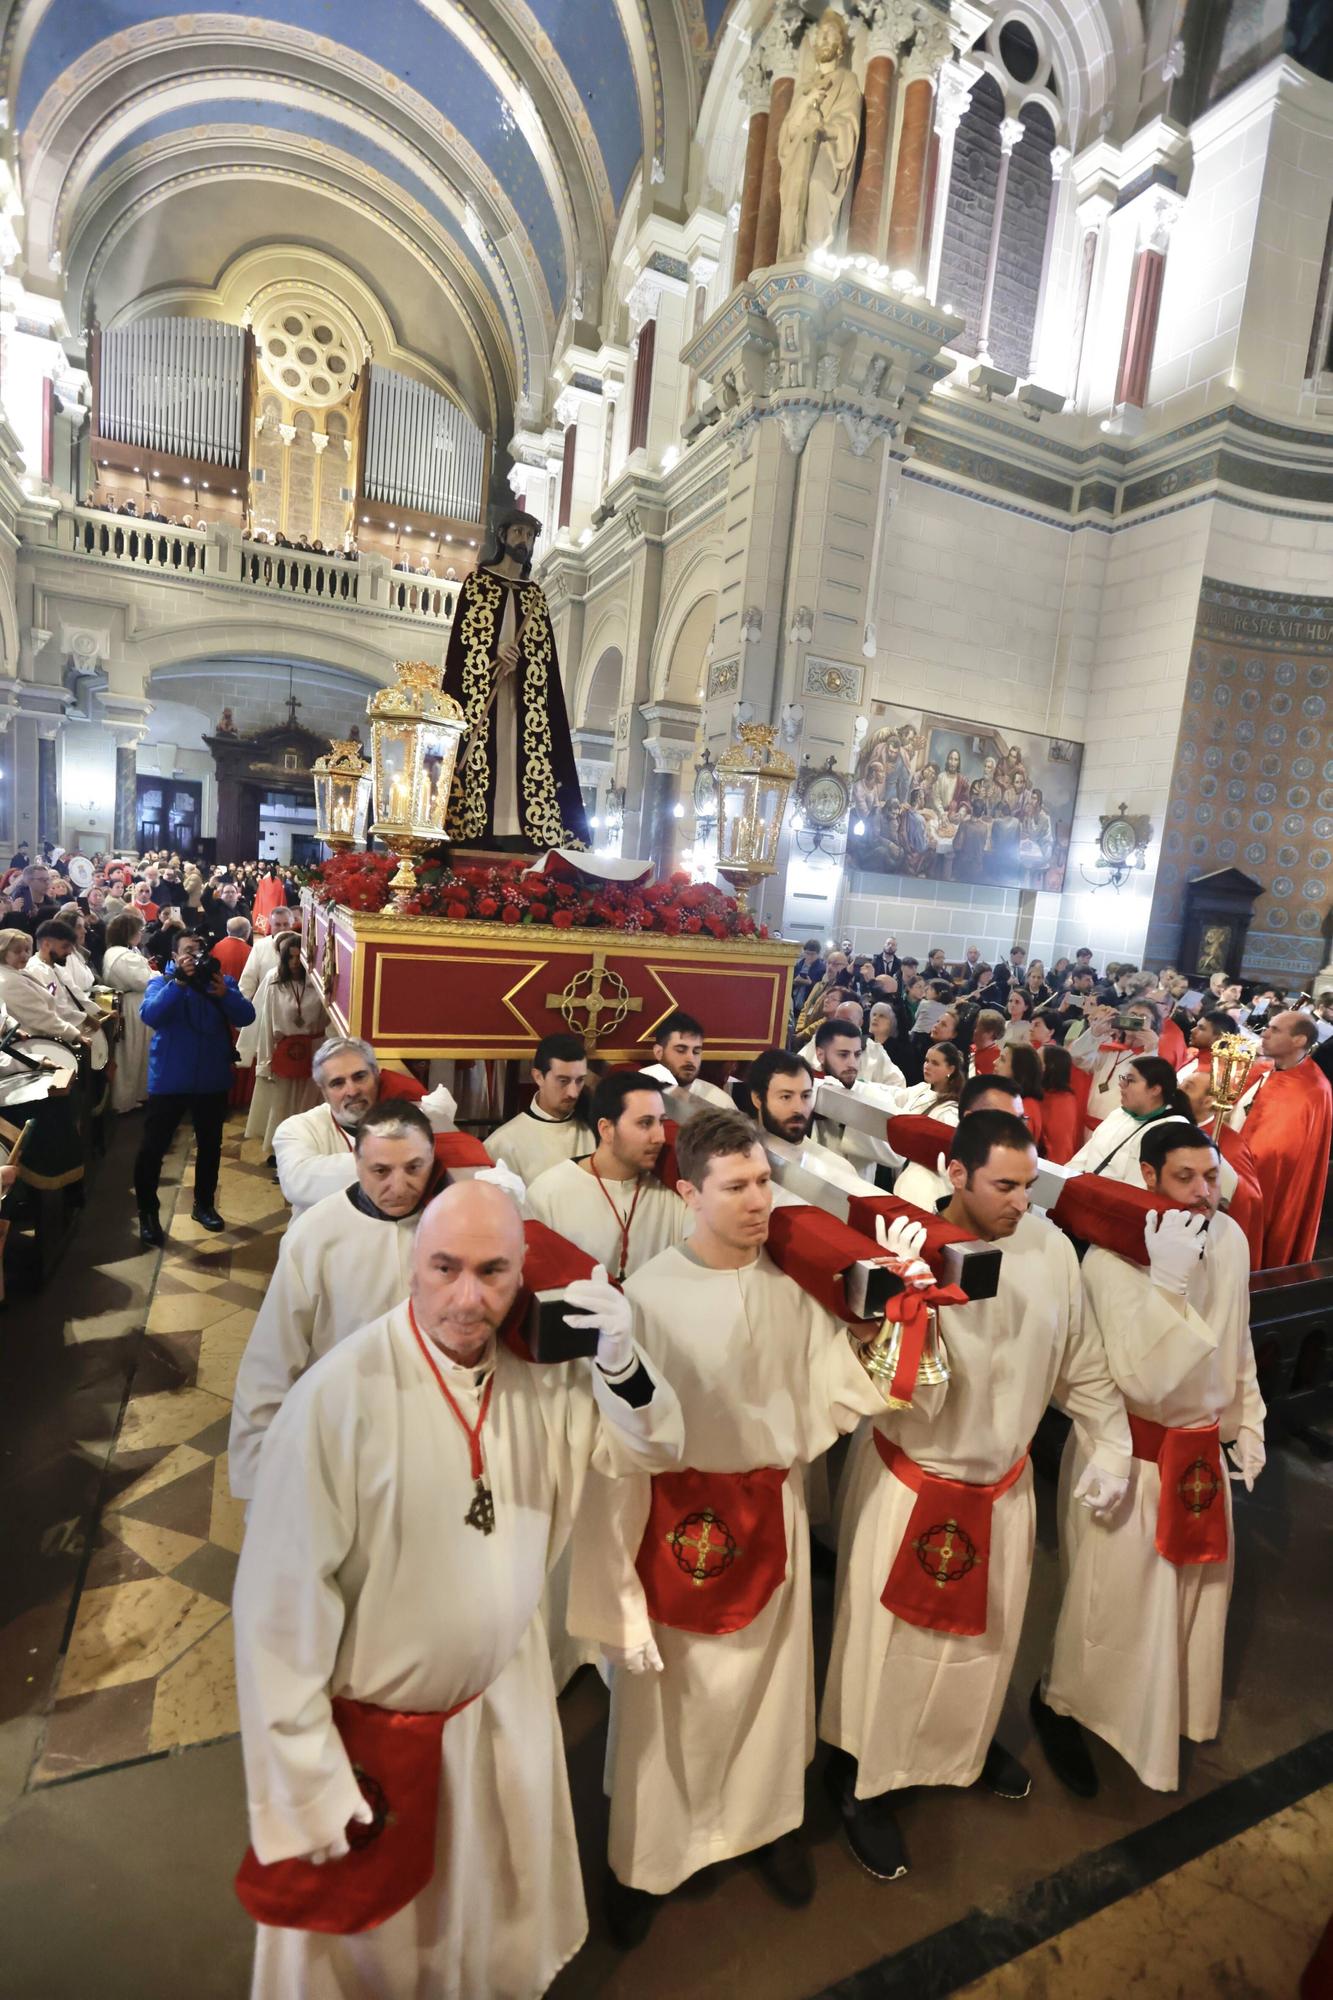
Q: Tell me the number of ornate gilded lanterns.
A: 4